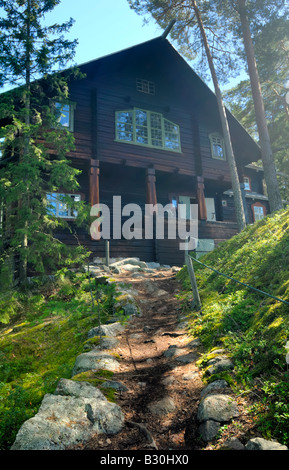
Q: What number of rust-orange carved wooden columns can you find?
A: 3